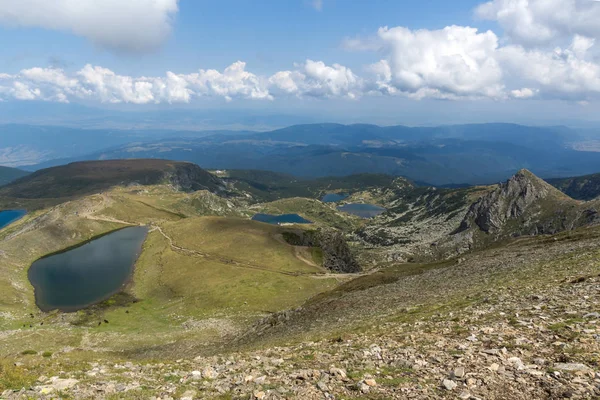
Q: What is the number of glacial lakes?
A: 5